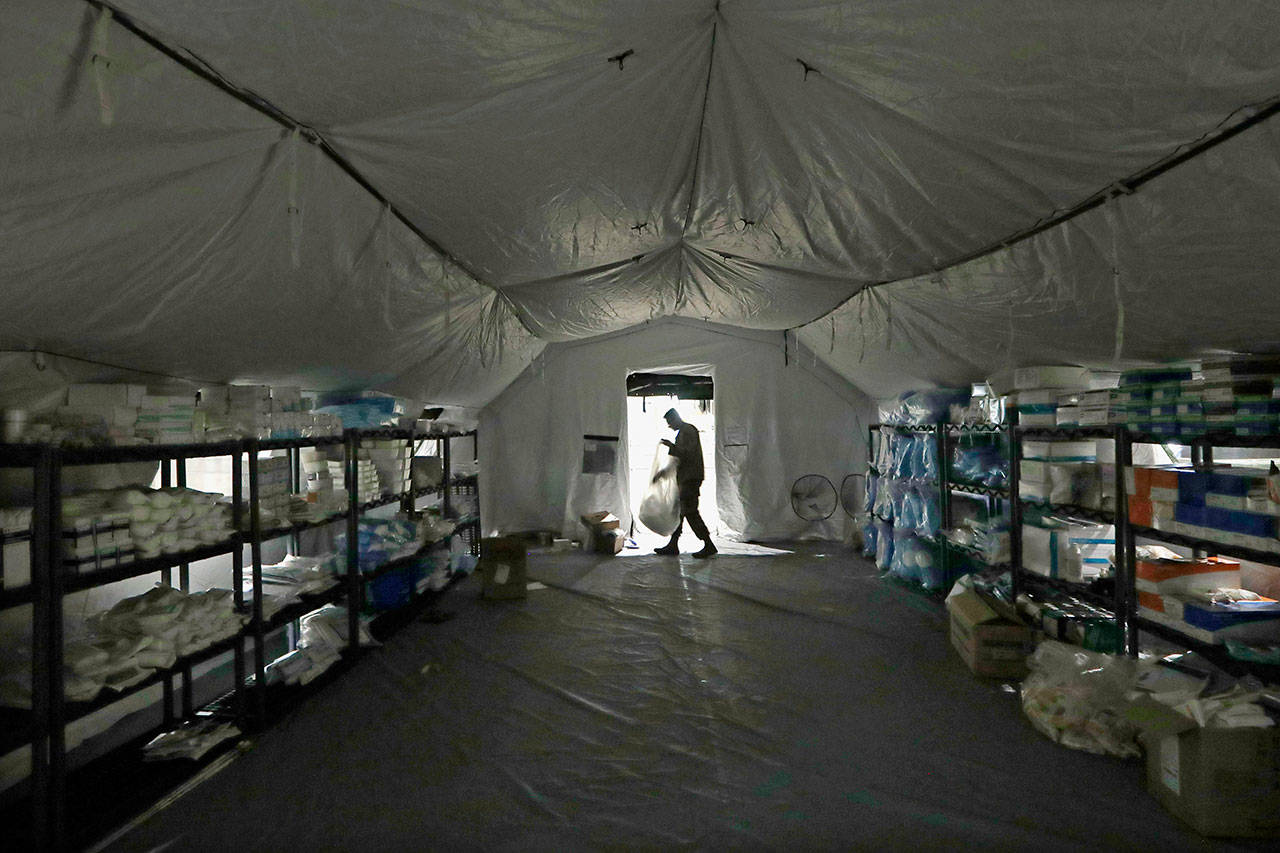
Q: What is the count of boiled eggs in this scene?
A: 0